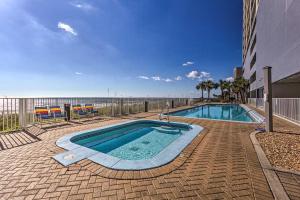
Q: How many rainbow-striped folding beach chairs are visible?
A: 4